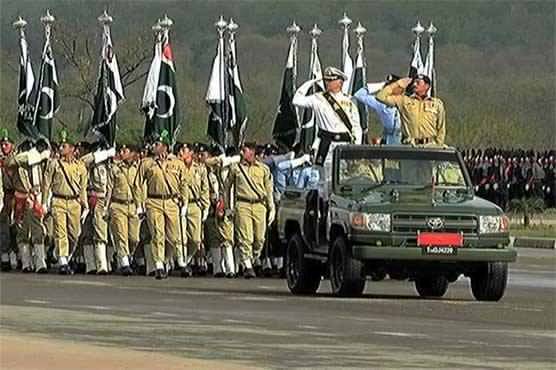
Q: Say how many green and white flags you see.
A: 13